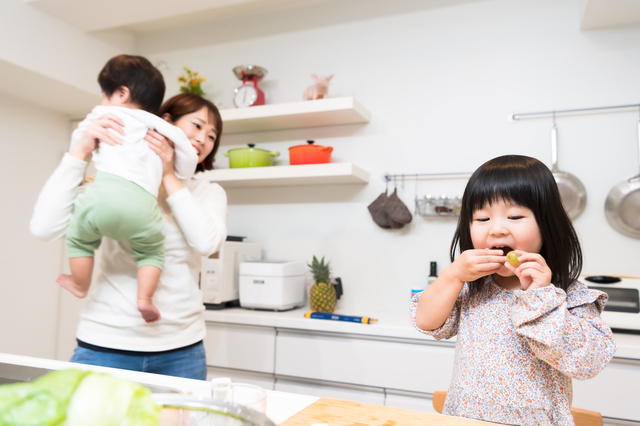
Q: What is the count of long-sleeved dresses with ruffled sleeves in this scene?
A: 1